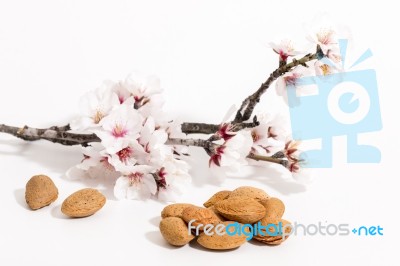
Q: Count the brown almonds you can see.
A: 11